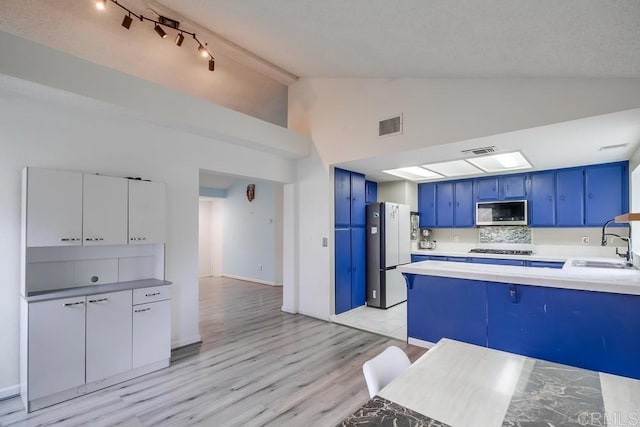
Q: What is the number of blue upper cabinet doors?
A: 11